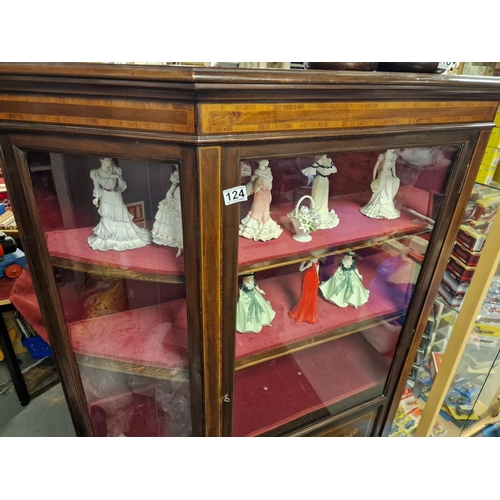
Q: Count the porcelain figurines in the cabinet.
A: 8